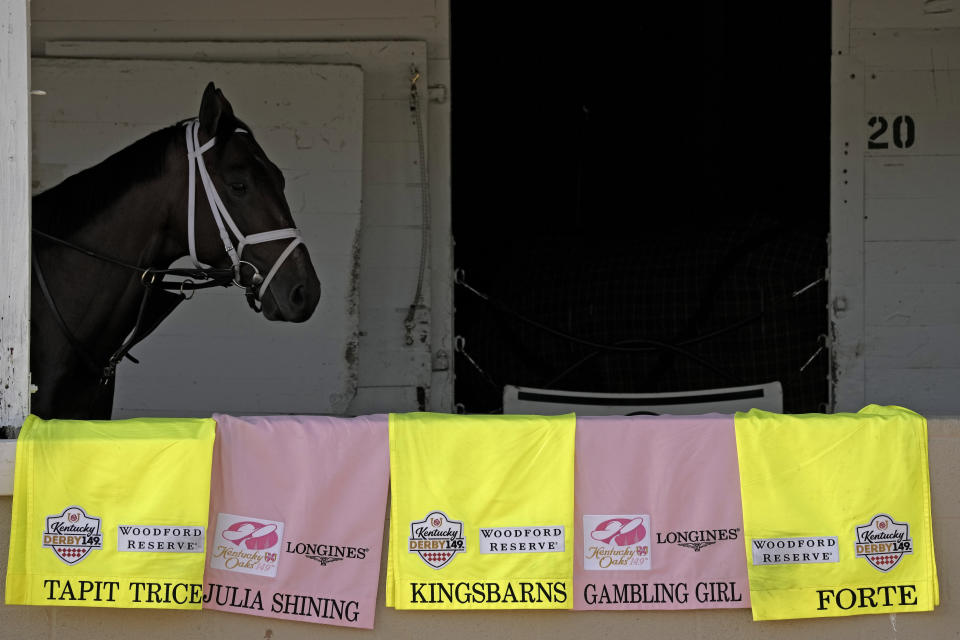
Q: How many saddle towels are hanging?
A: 5